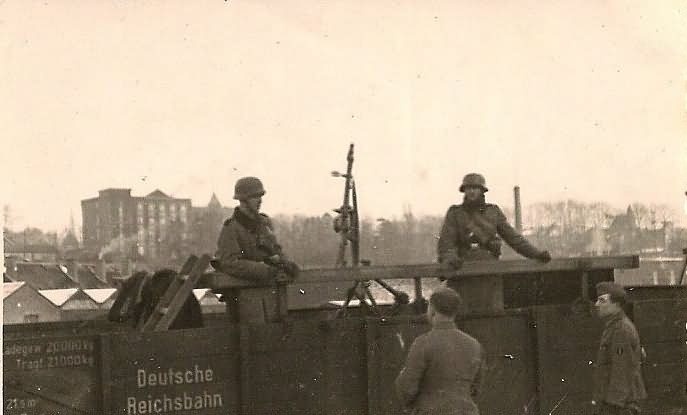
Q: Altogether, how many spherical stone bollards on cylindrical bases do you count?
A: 0